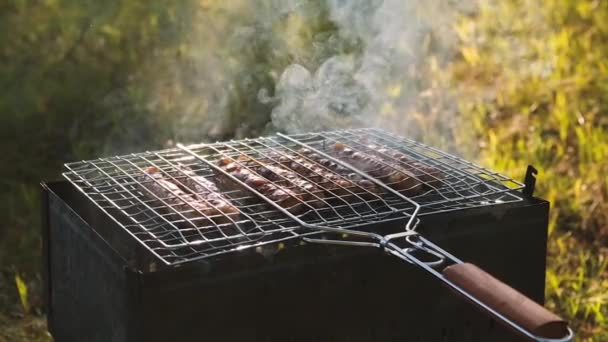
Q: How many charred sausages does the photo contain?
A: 8